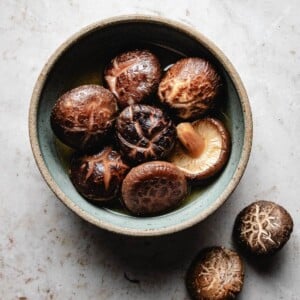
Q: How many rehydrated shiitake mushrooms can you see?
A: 7